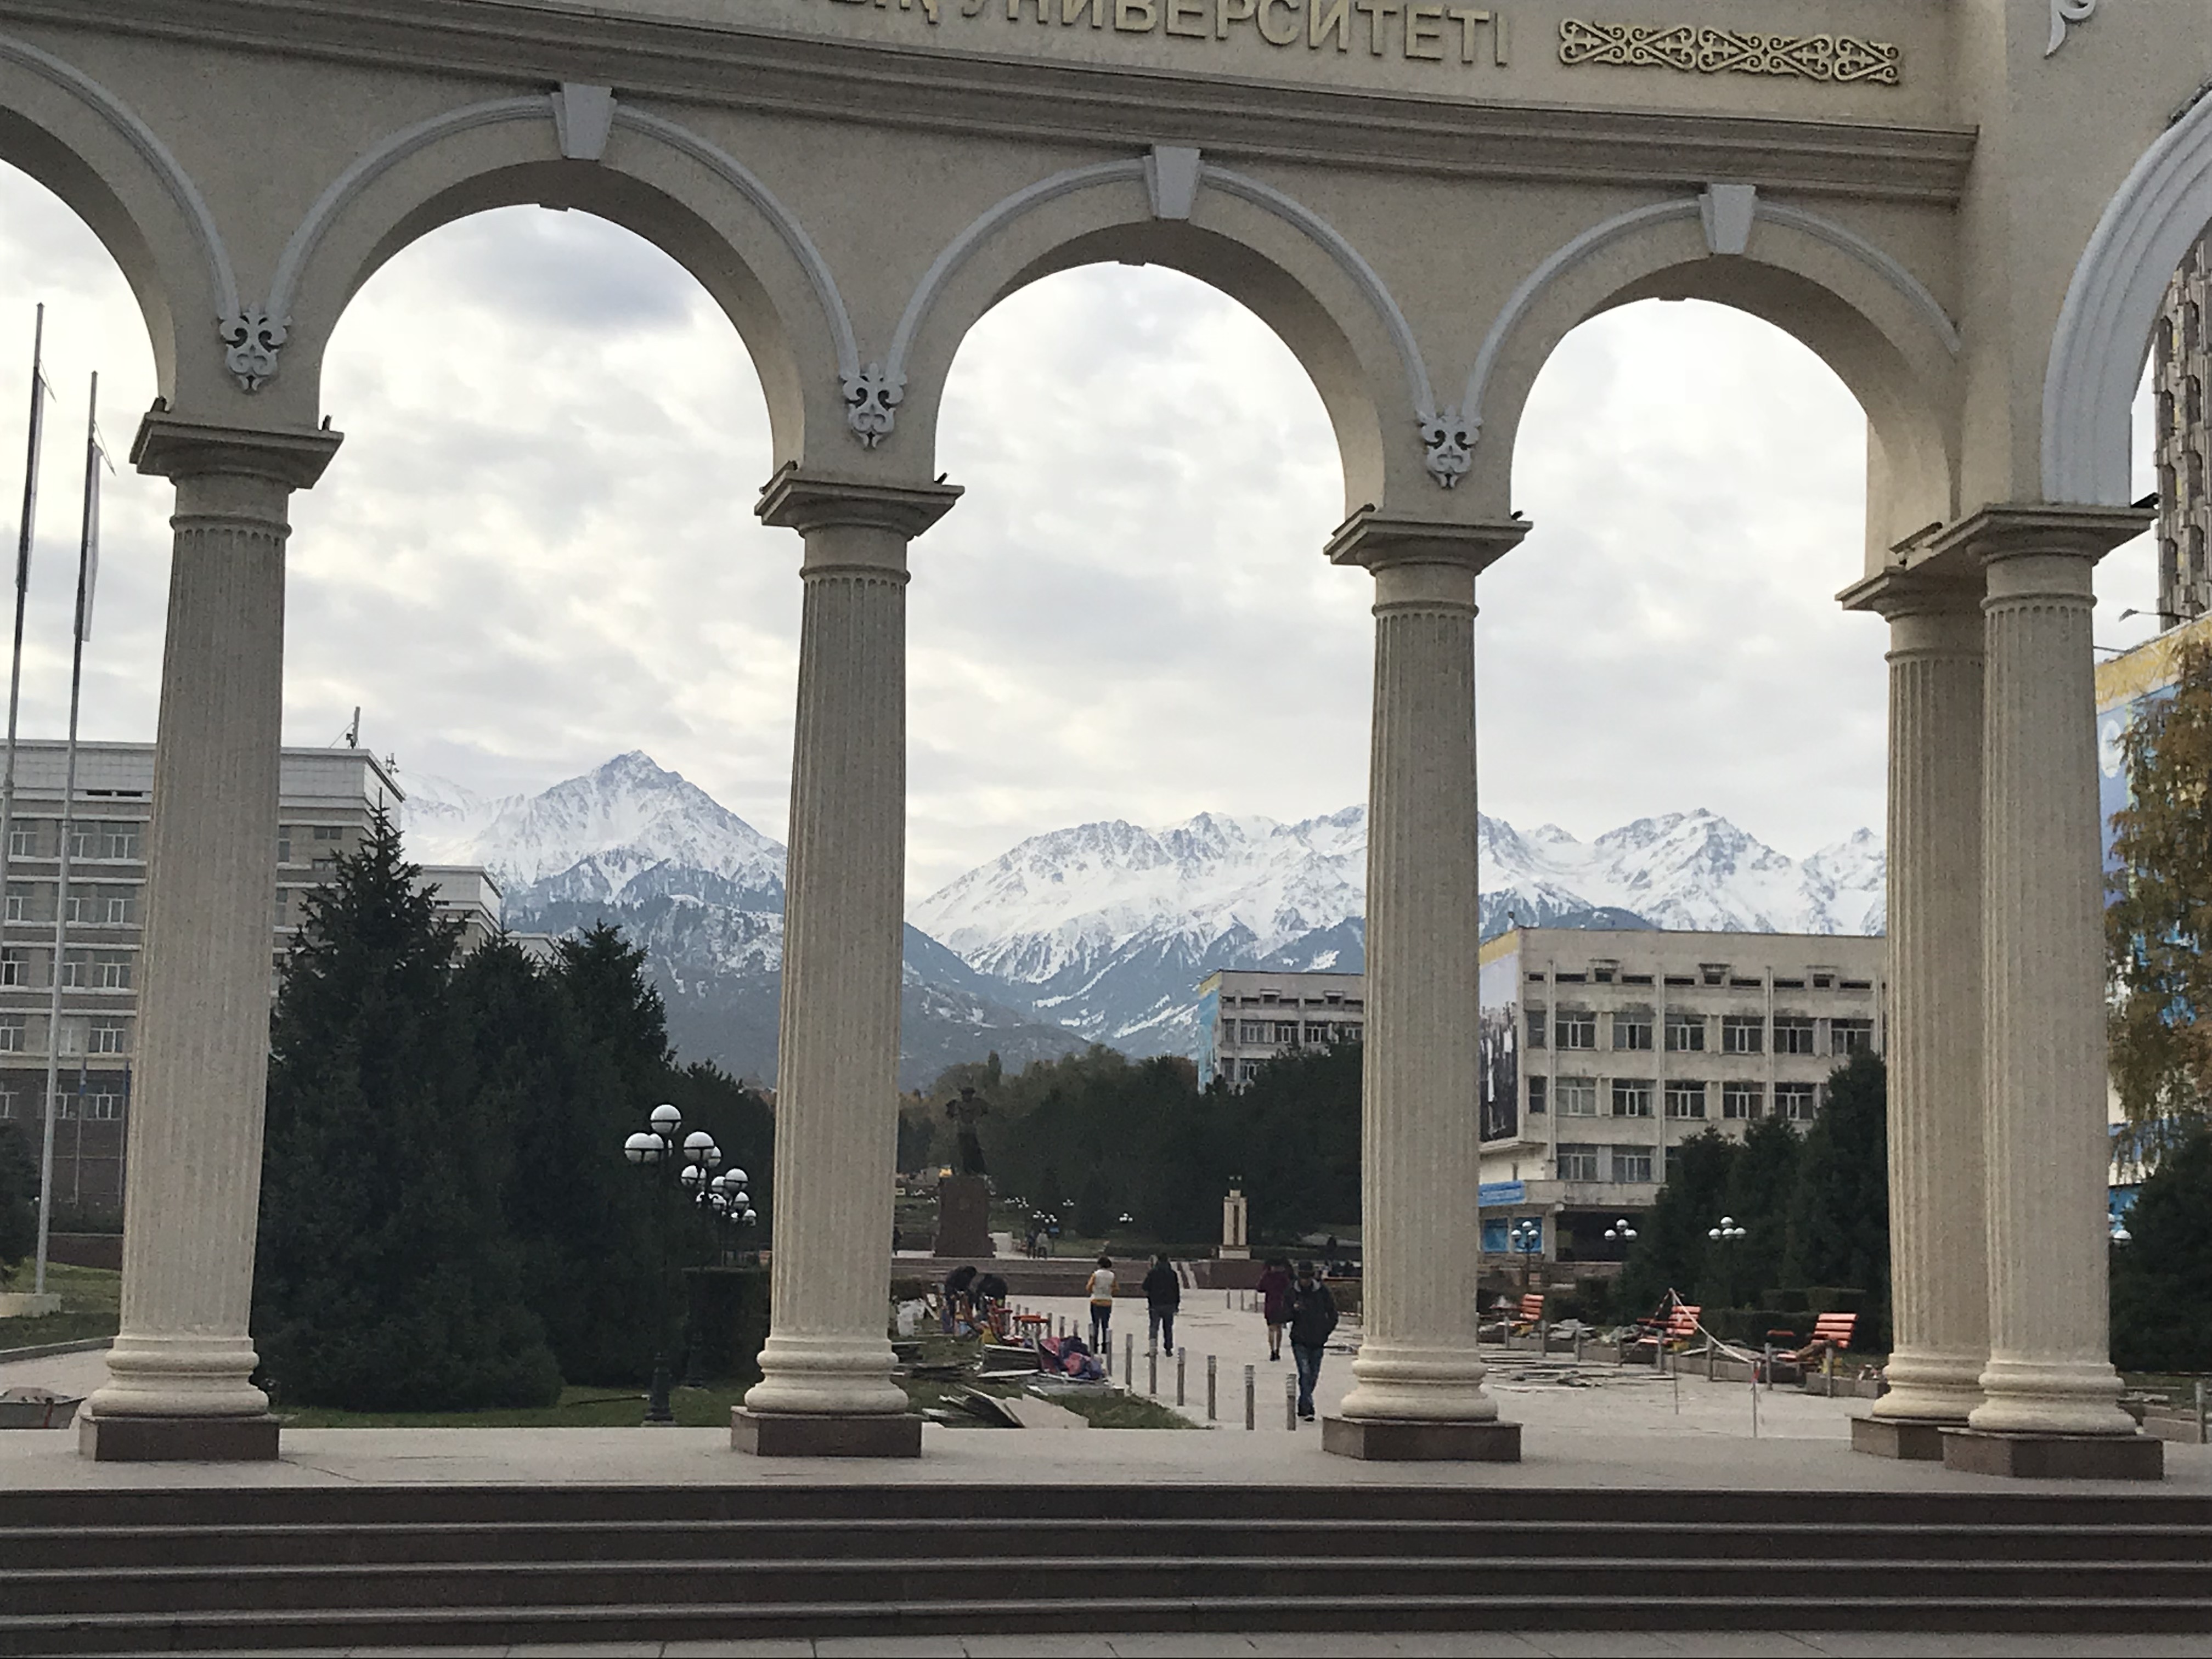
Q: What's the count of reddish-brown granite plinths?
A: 5